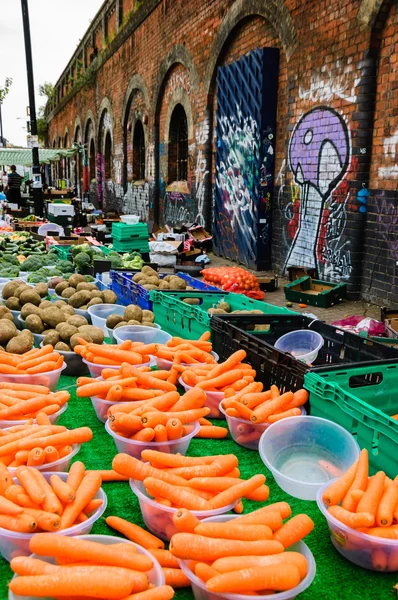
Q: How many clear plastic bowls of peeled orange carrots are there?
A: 14